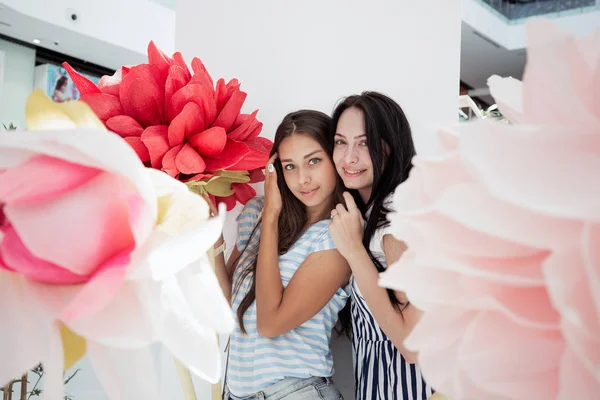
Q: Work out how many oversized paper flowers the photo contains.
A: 3